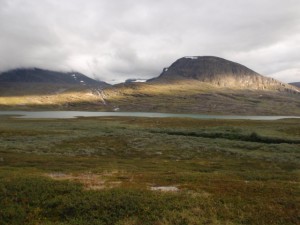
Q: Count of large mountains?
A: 2